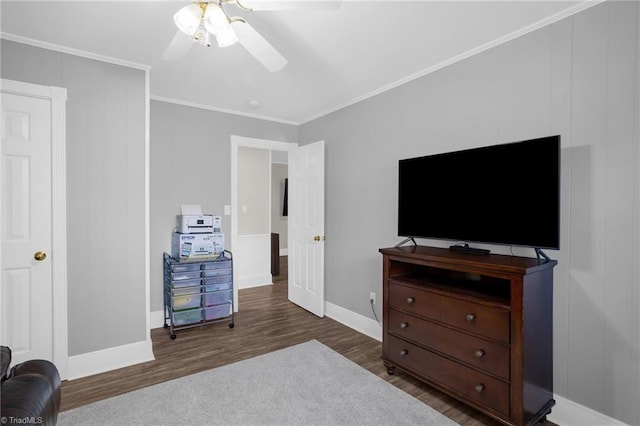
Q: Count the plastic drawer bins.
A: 12